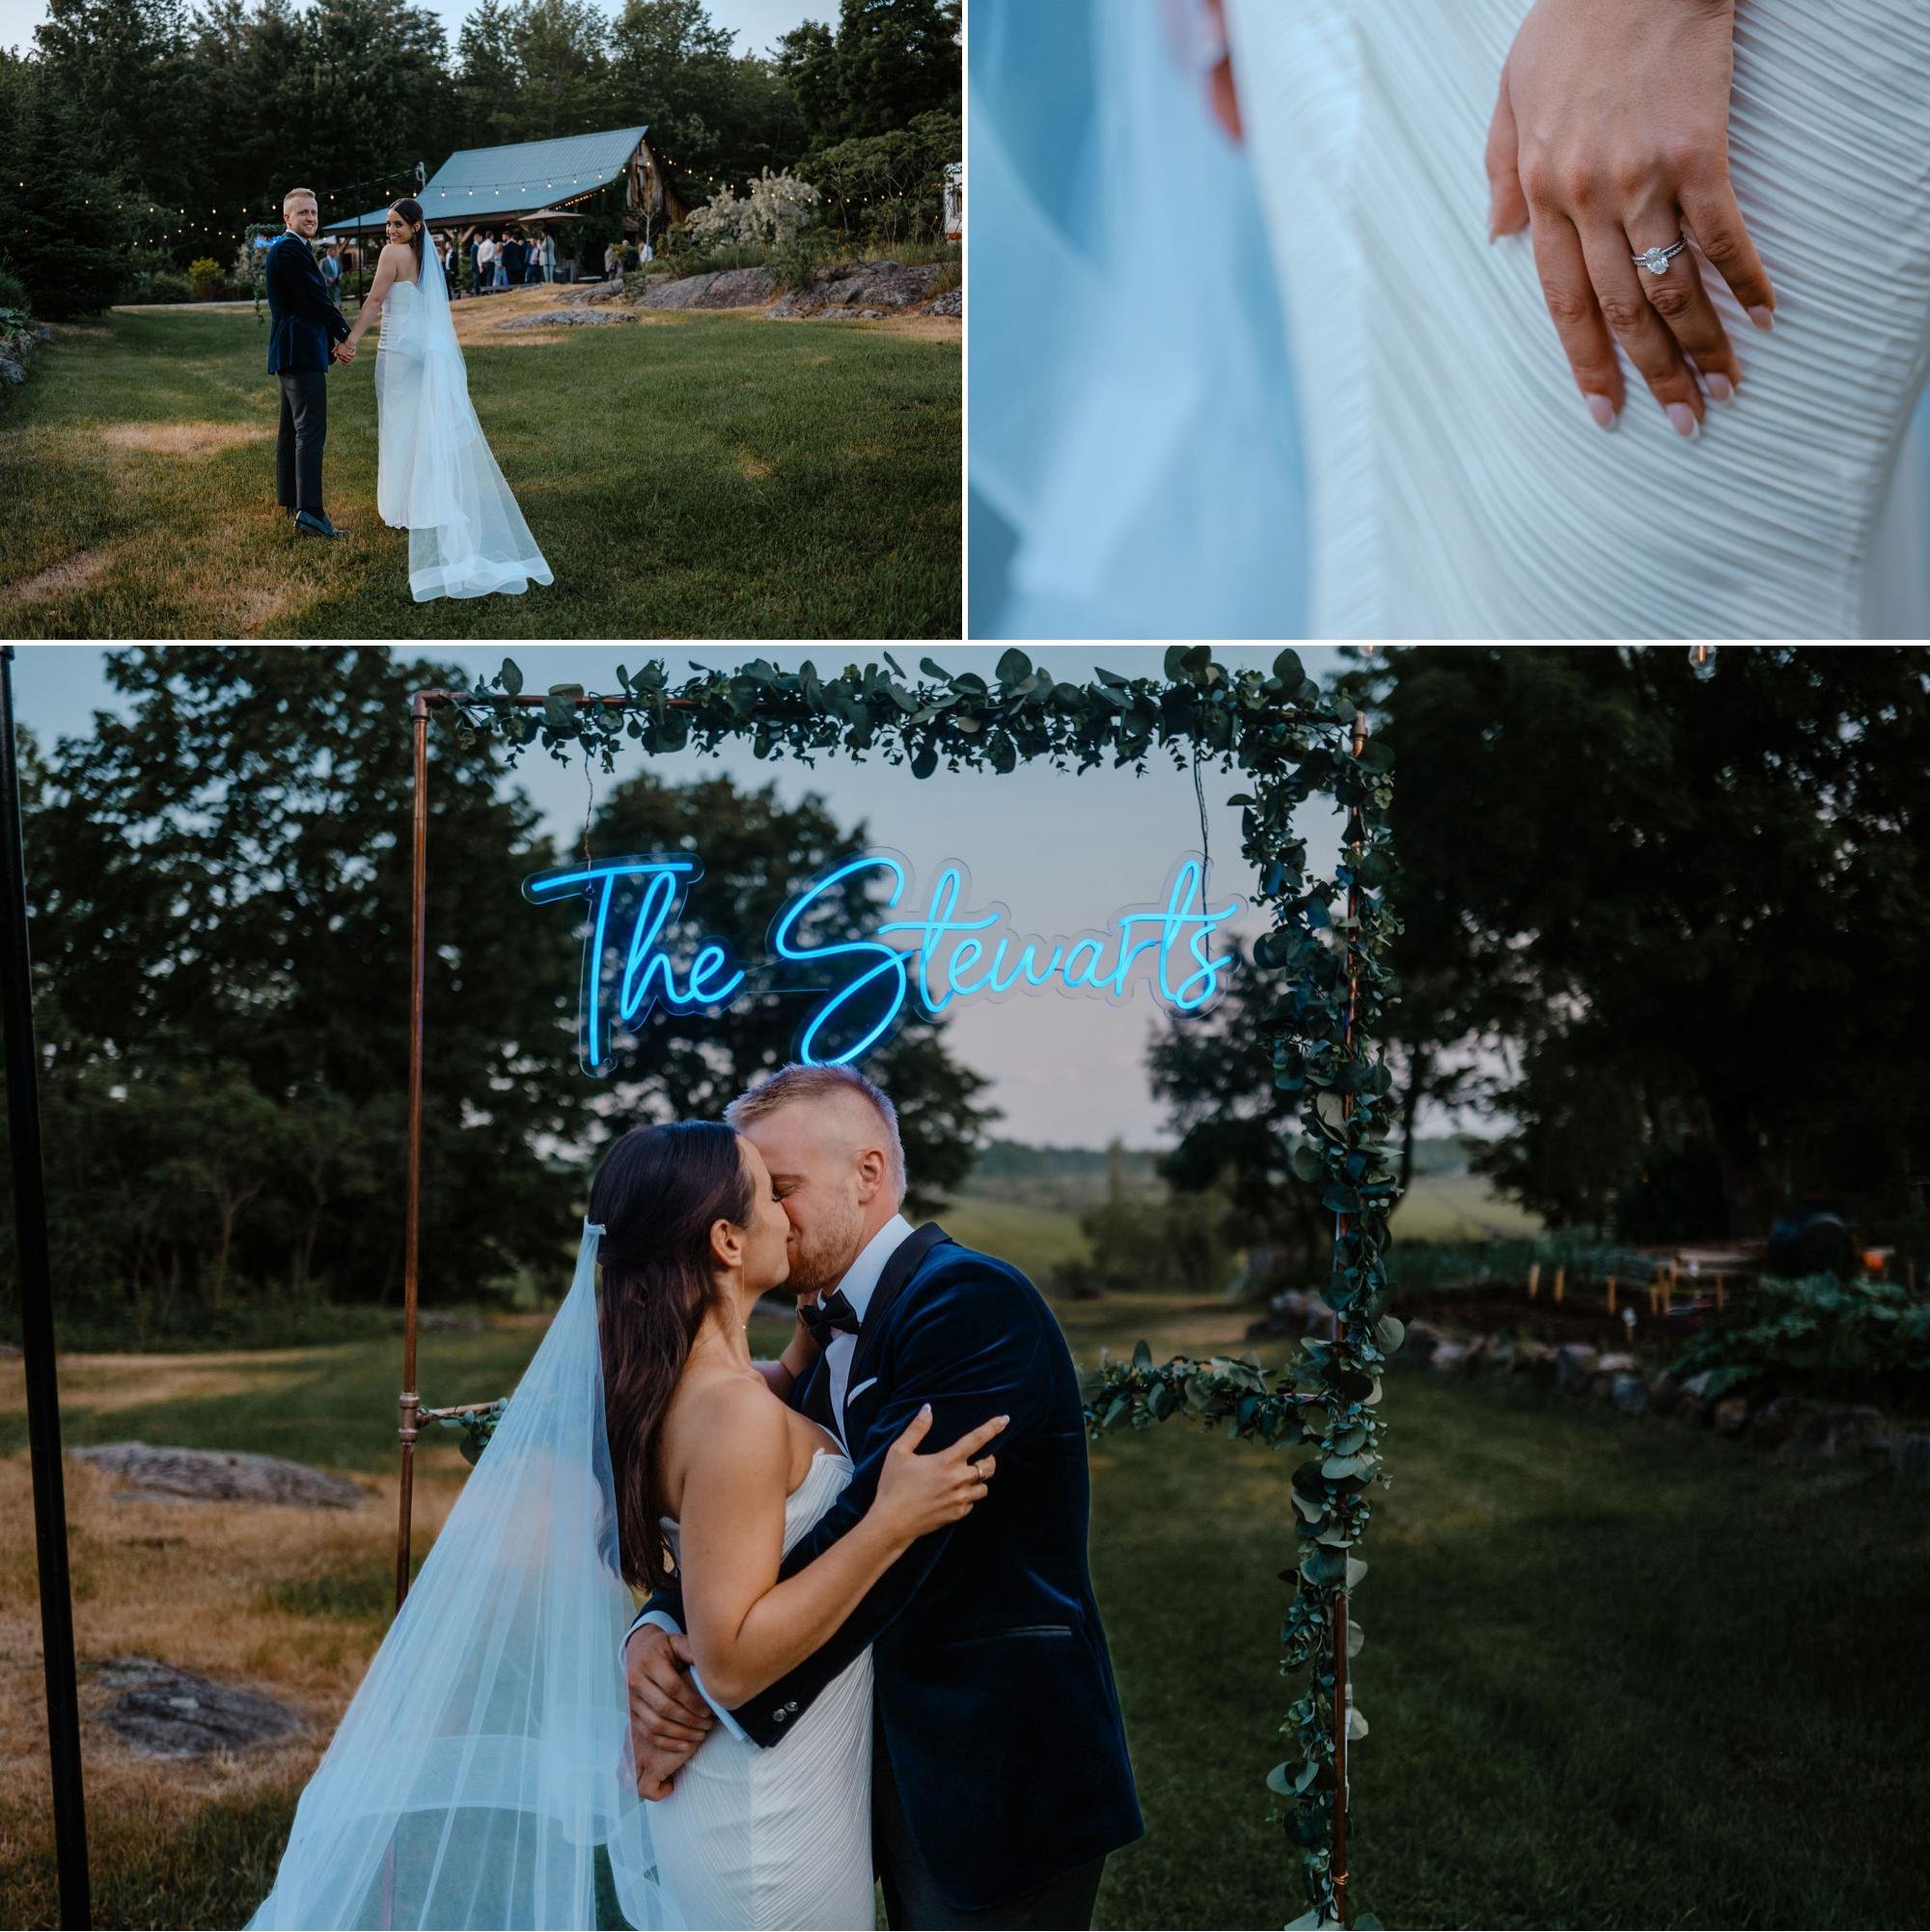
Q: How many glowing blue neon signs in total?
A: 1